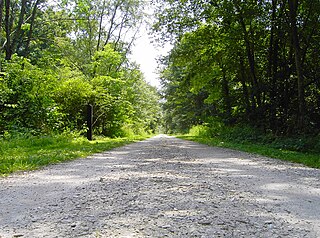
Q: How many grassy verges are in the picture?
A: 2